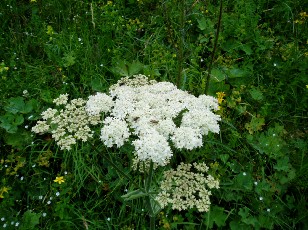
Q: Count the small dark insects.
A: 2